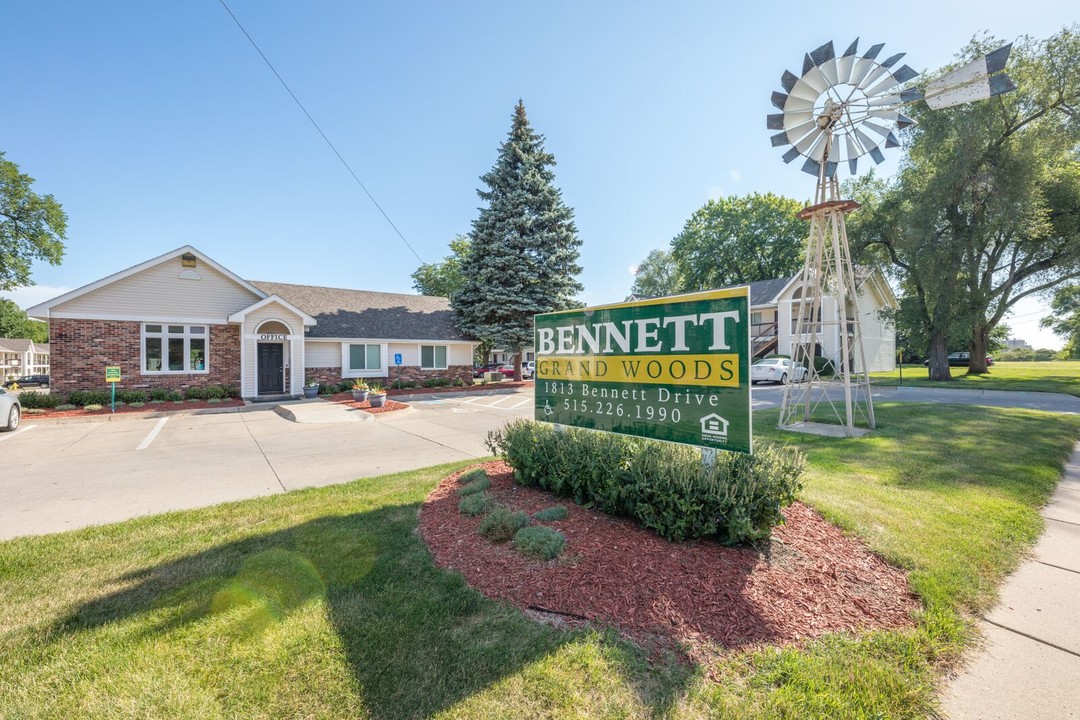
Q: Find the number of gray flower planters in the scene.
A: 3